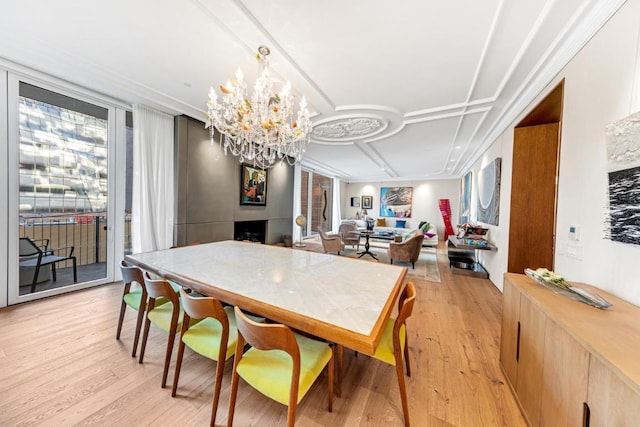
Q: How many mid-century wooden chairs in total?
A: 5